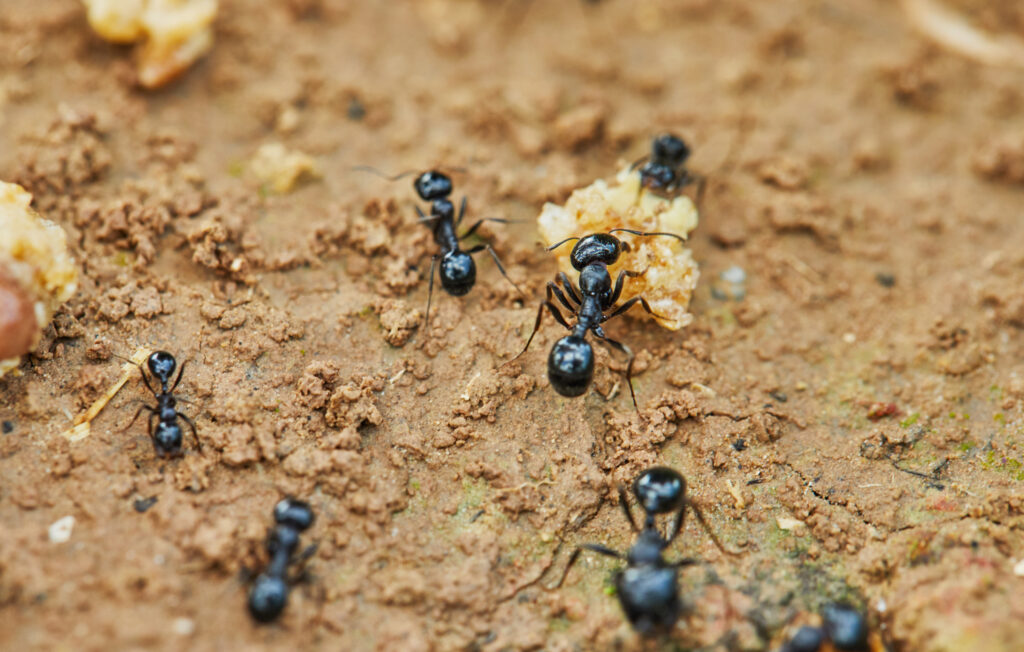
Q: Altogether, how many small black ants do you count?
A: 7